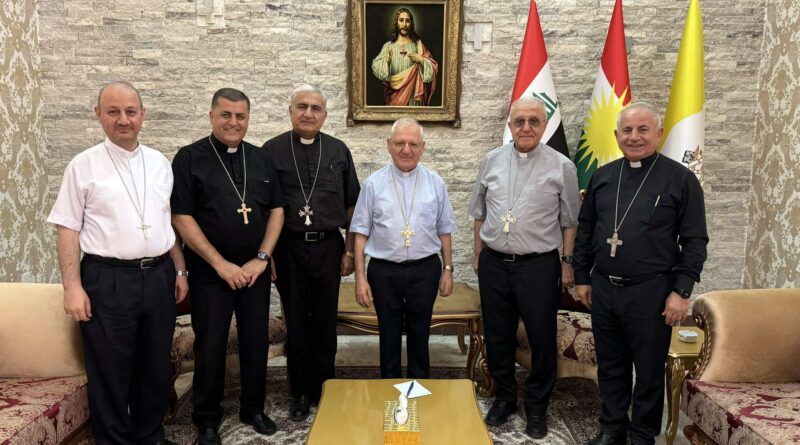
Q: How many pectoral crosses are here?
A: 6